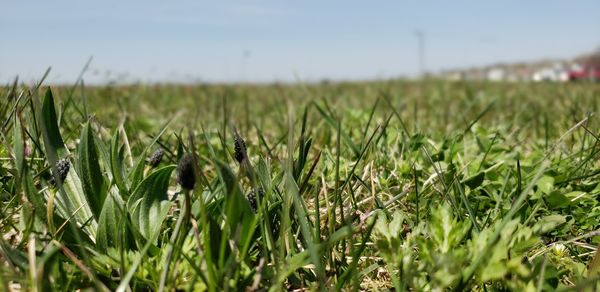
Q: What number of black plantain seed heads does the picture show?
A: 5